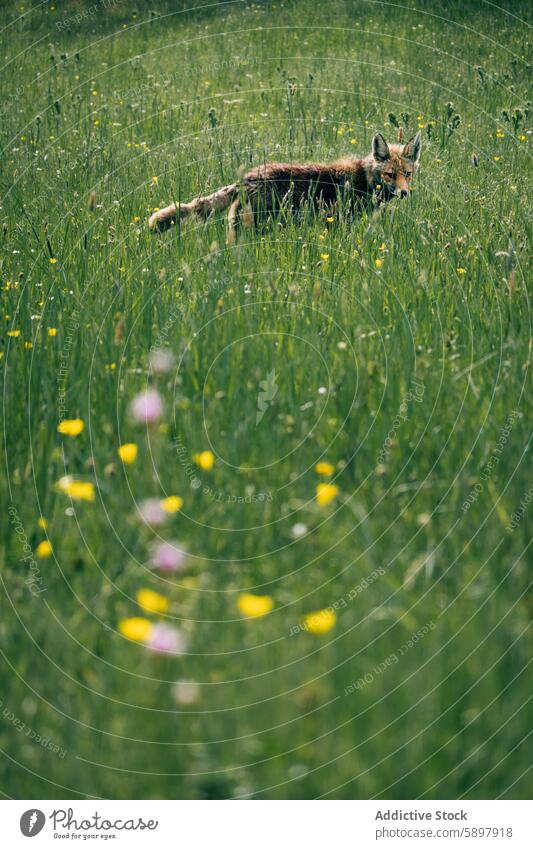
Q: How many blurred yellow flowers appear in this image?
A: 13